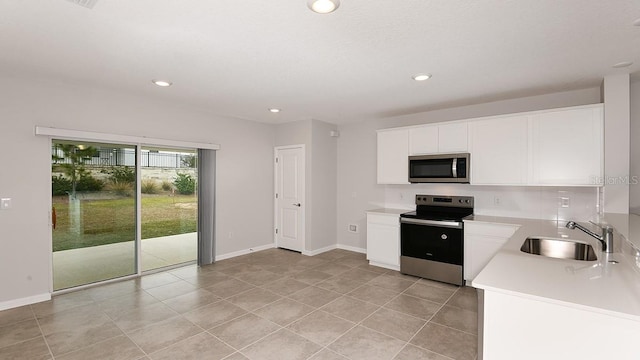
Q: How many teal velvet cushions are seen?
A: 0